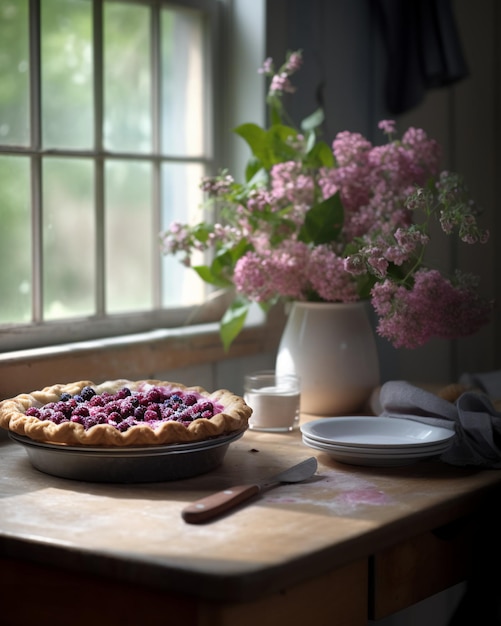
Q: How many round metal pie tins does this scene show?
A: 1